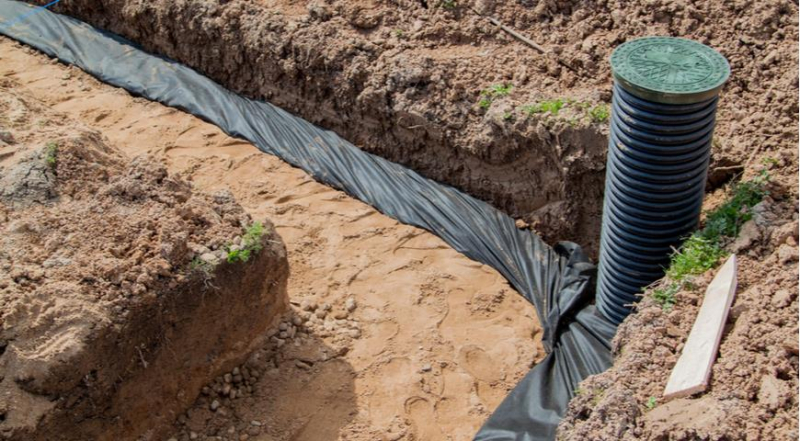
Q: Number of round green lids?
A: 1